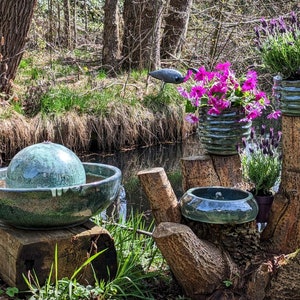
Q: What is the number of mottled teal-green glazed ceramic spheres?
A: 1